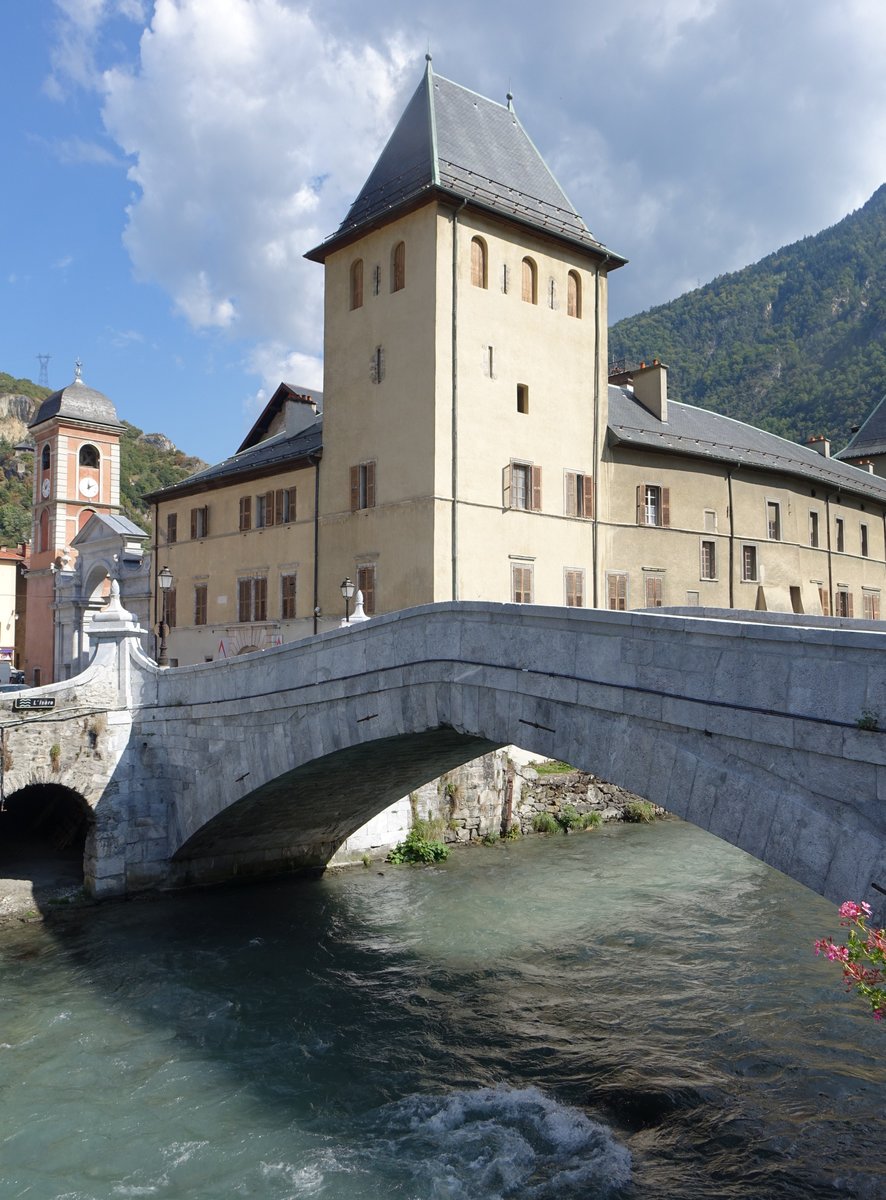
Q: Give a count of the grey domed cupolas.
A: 1